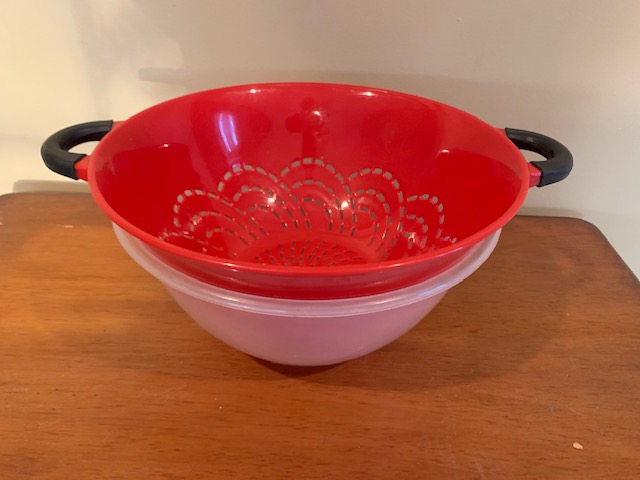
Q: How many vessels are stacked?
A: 2